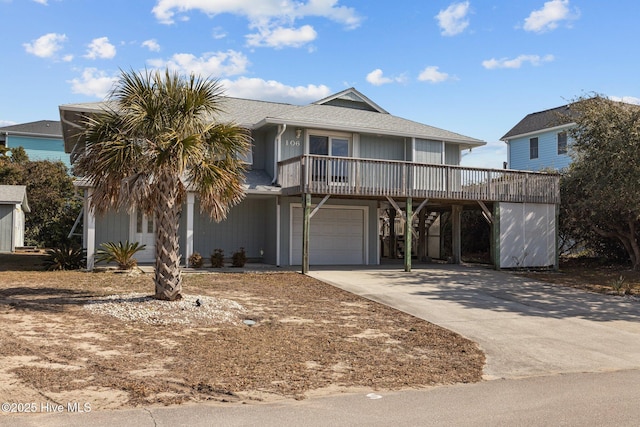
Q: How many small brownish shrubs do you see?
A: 3